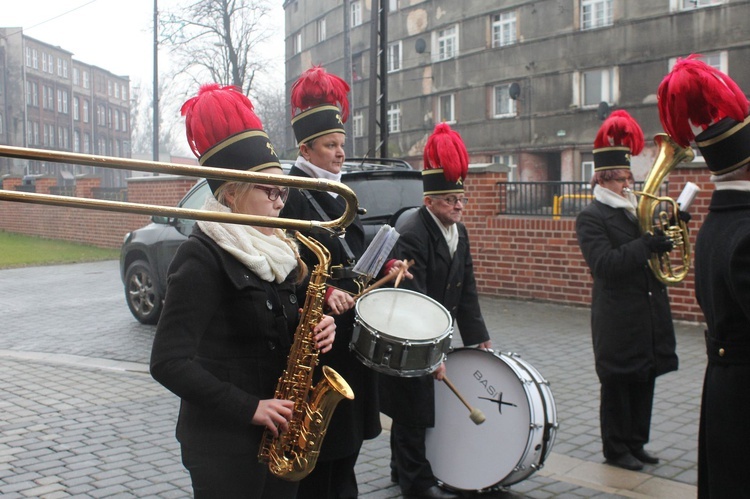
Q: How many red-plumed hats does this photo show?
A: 5